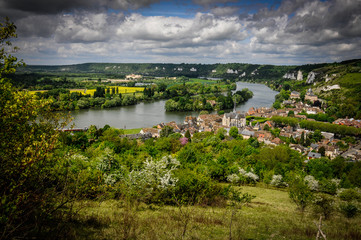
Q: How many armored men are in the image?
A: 0